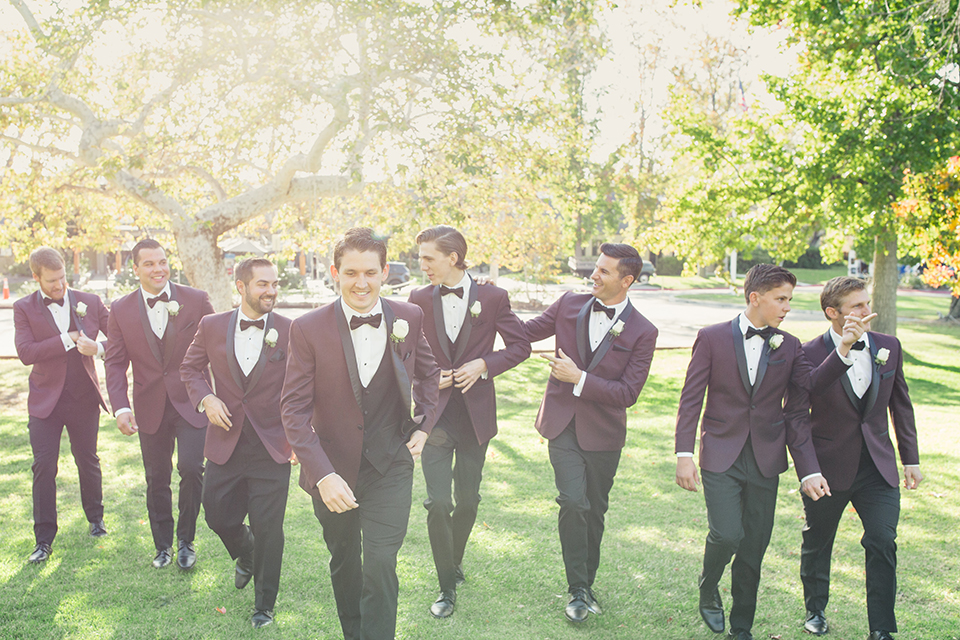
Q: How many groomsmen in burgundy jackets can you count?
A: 8